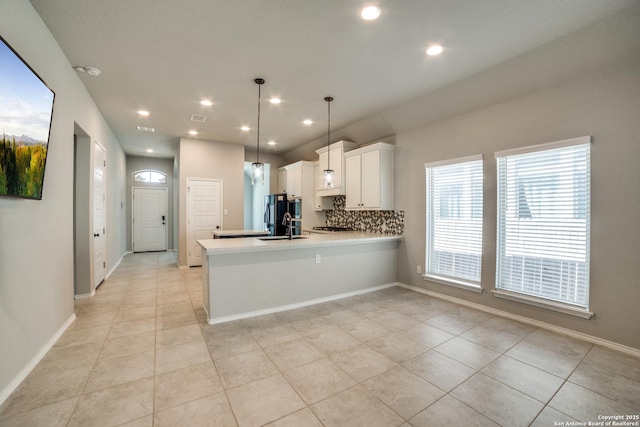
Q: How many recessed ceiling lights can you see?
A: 10